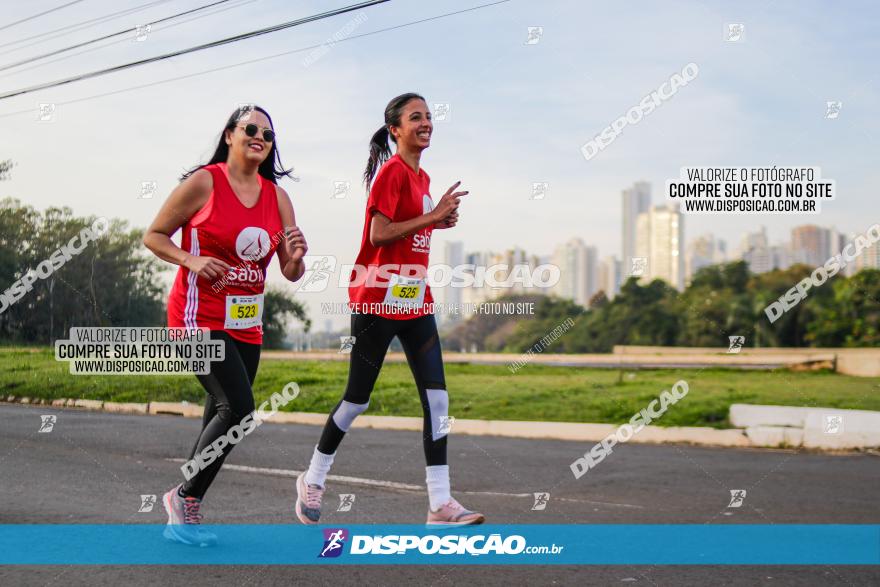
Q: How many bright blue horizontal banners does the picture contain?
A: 1